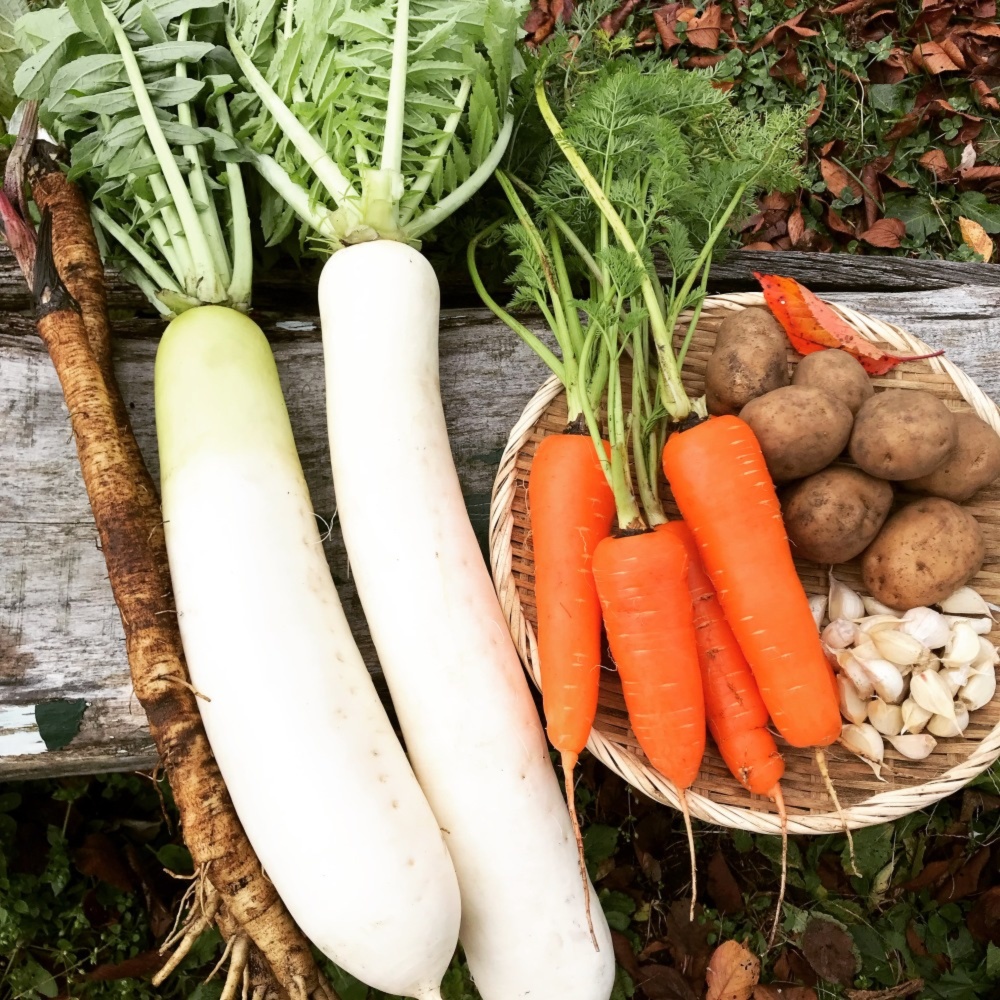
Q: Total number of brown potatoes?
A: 7